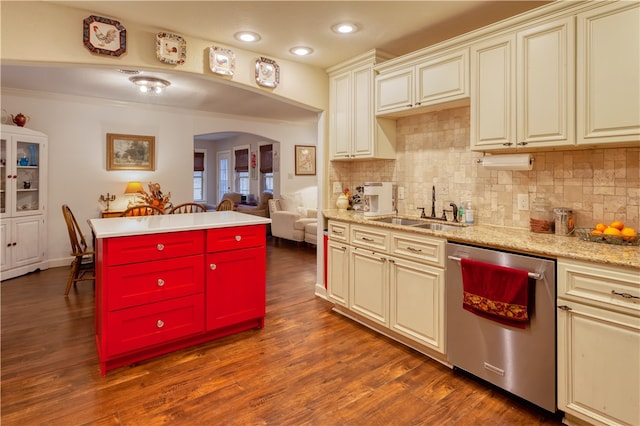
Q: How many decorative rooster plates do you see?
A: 4